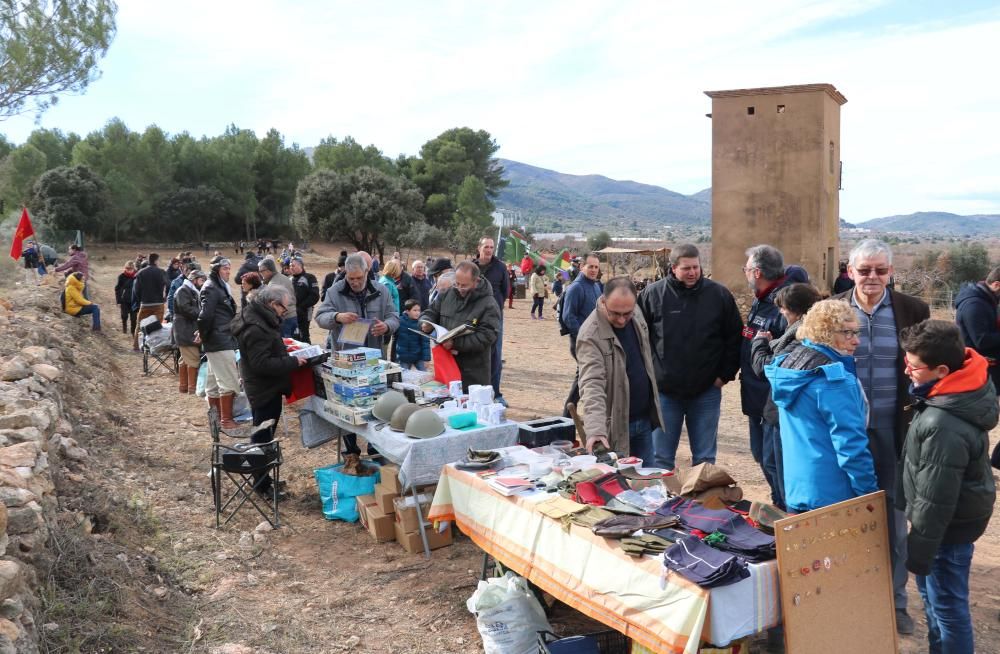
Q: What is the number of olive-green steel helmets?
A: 3